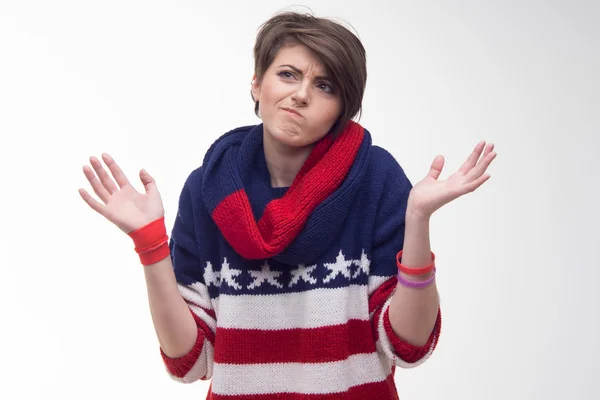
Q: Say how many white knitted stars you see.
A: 6